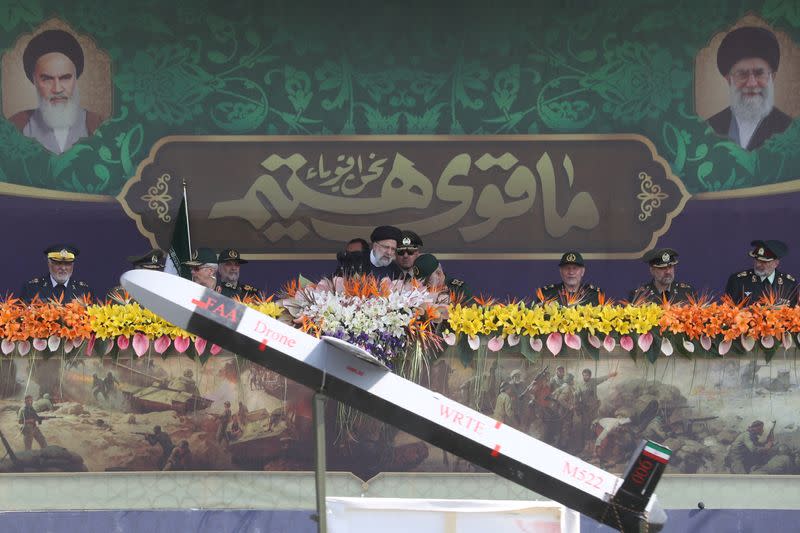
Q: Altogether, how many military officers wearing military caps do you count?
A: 9